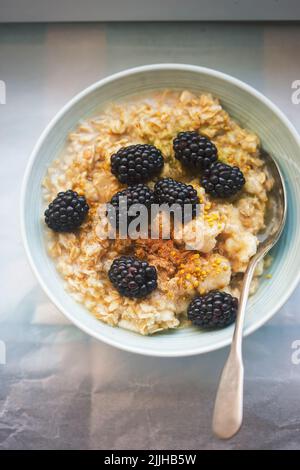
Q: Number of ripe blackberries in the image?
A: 8